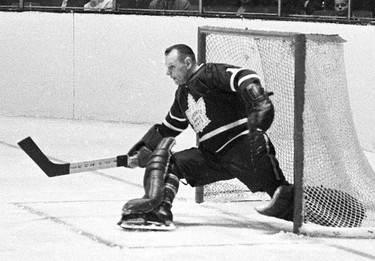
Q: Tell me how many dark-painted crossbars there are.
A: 1